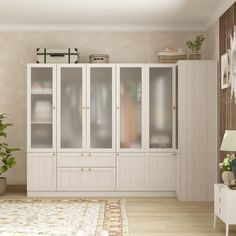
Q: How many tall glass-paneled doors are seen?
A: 5